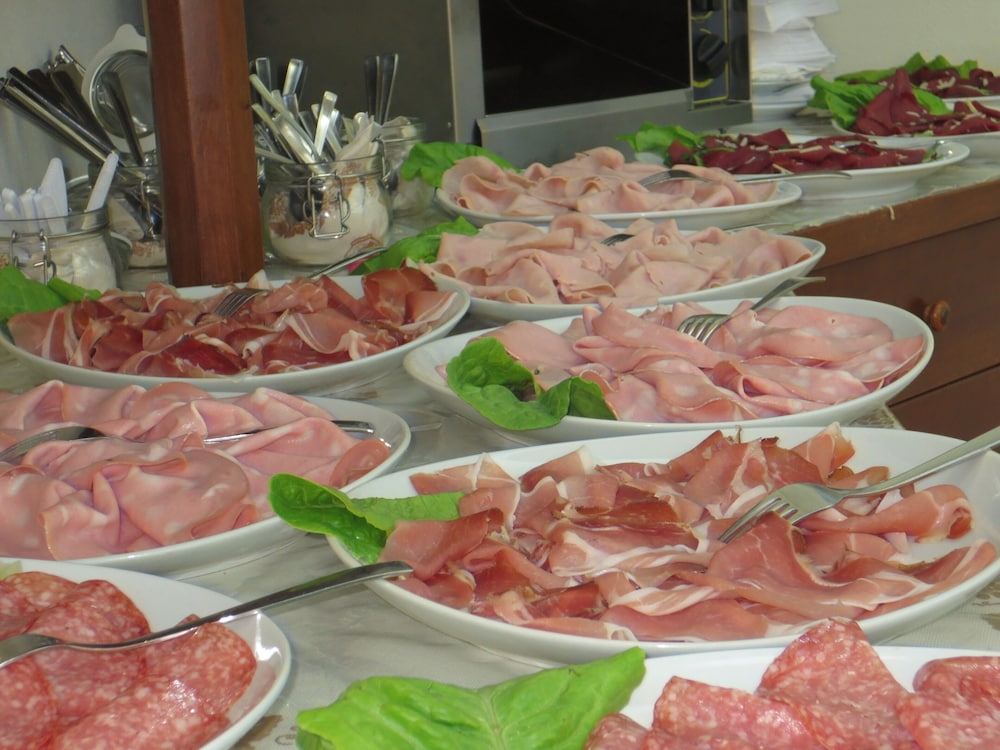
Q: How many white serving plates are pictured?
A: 11